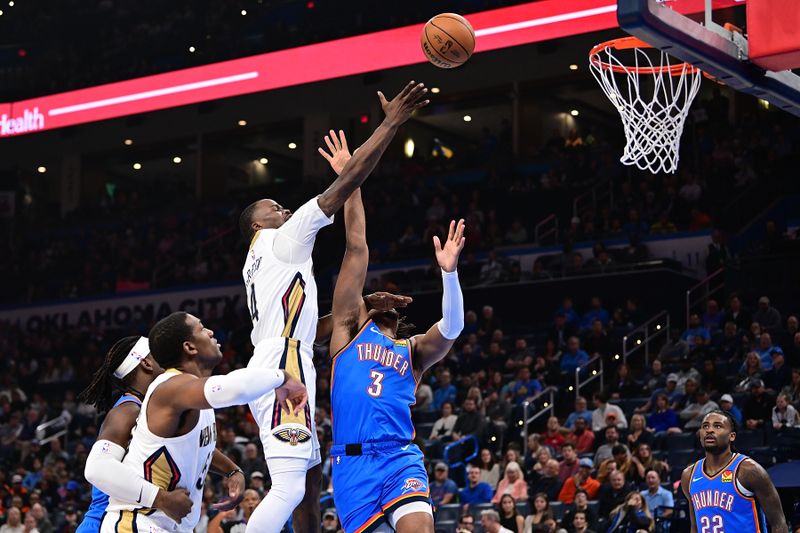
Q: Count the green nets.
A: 0